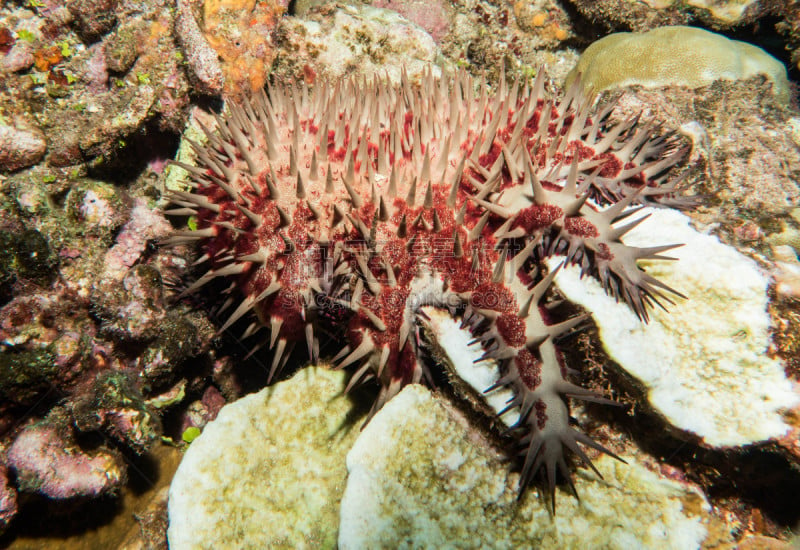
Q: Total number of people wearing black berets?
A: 0